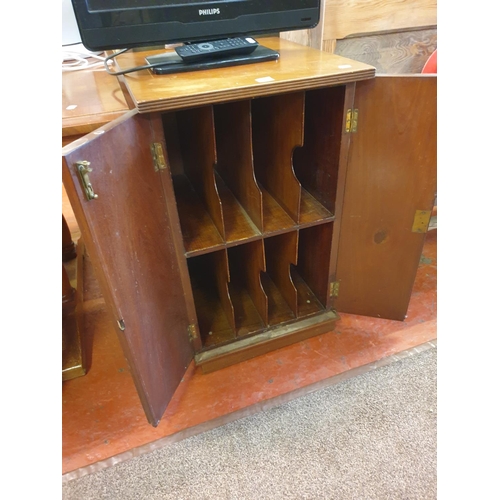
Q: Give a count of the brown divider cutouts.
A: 6